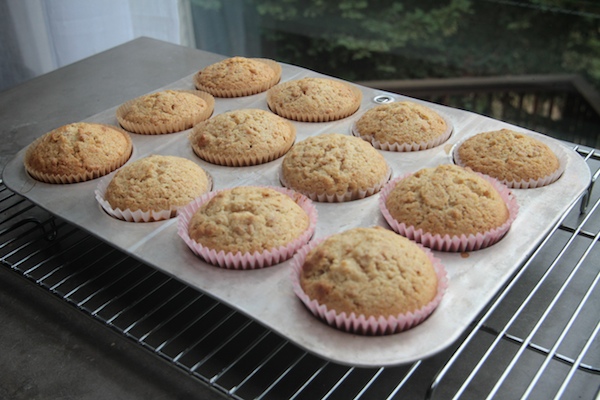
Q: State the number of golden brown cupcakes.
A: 12